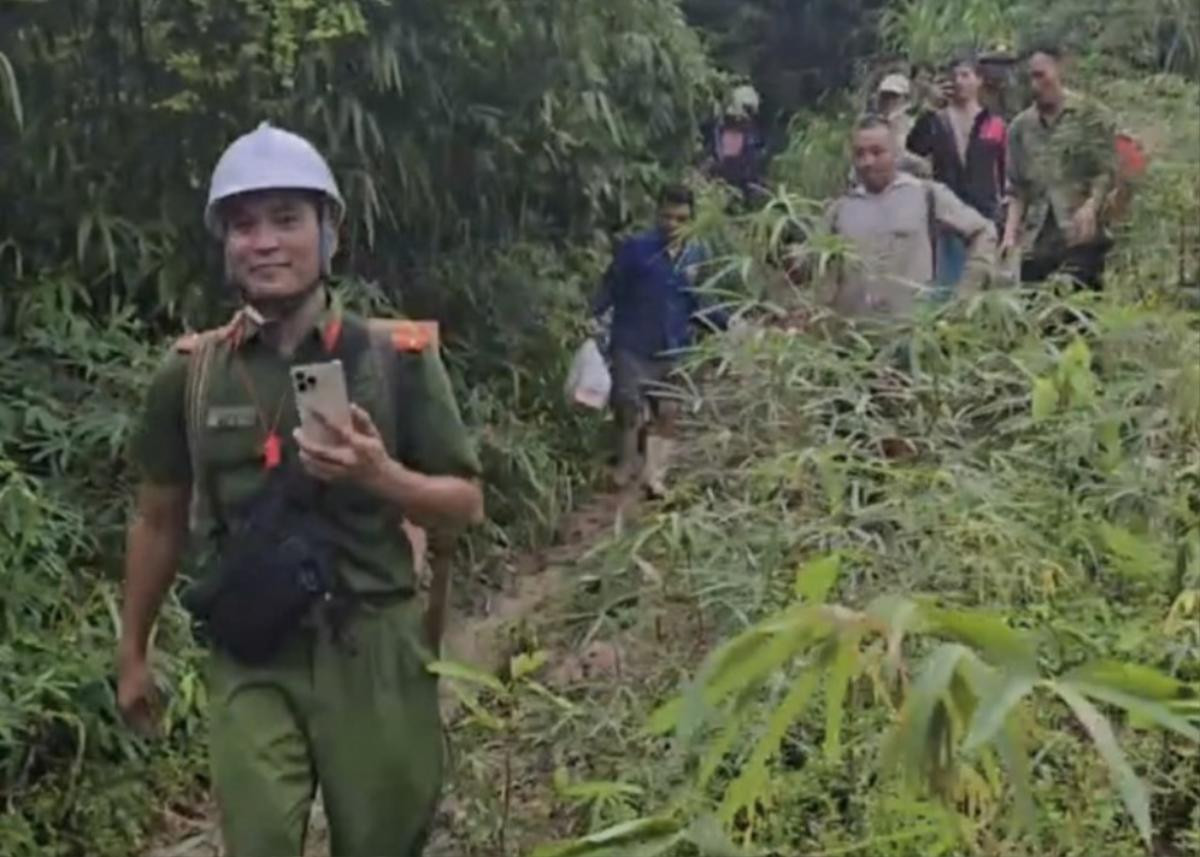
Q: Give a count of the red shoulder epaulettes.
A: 2